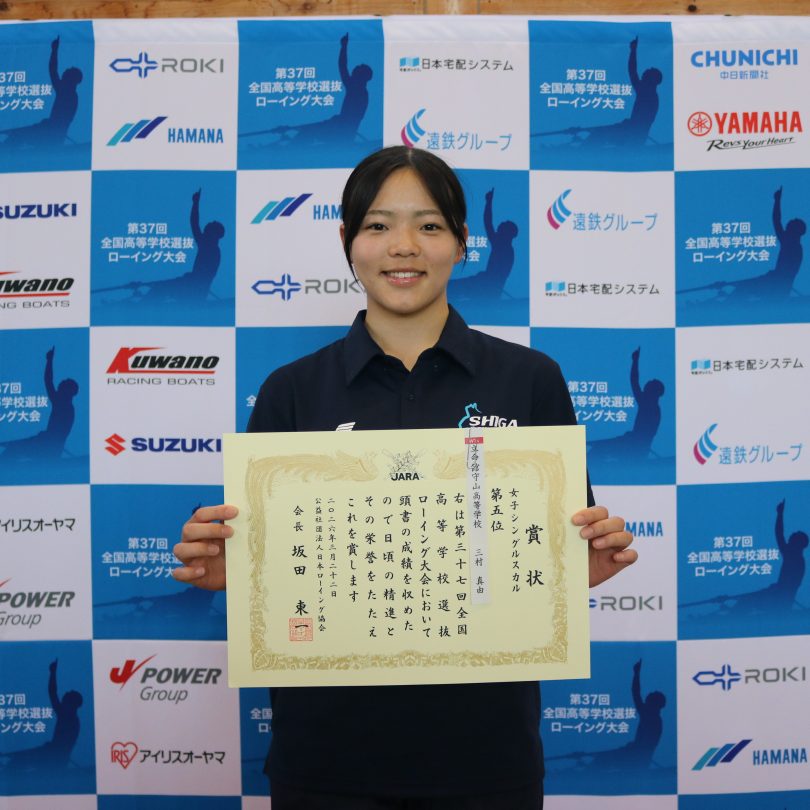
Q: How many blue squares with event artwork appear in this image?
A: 14